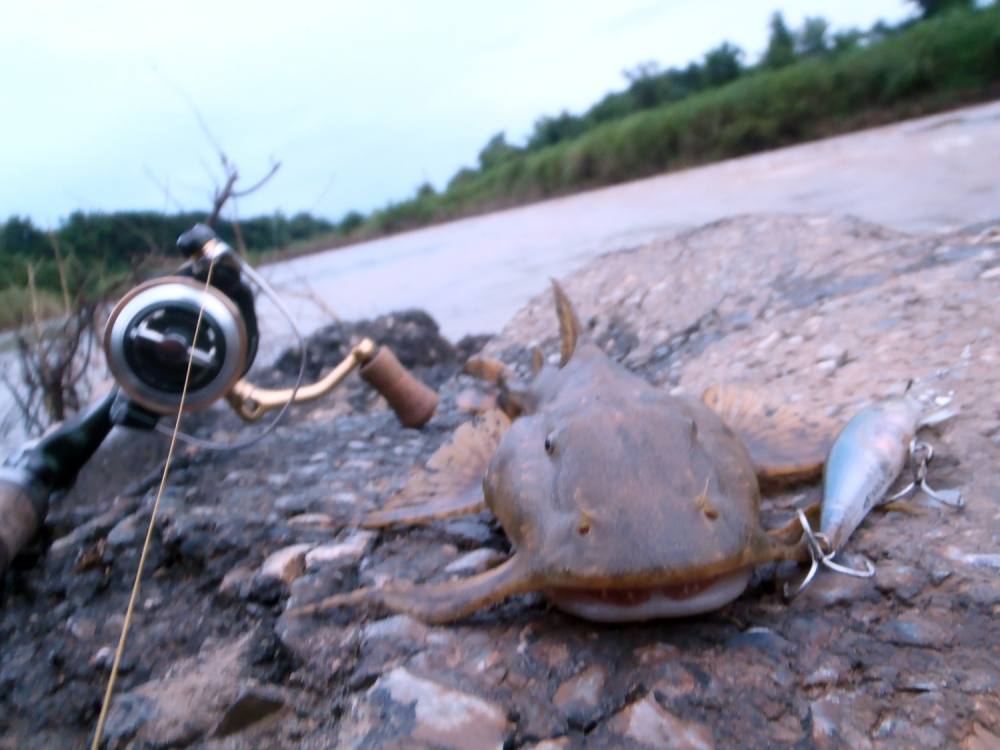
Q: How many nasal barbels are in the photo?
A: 2